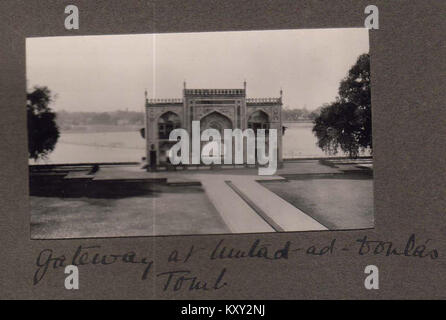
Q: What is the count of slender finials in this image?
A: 4